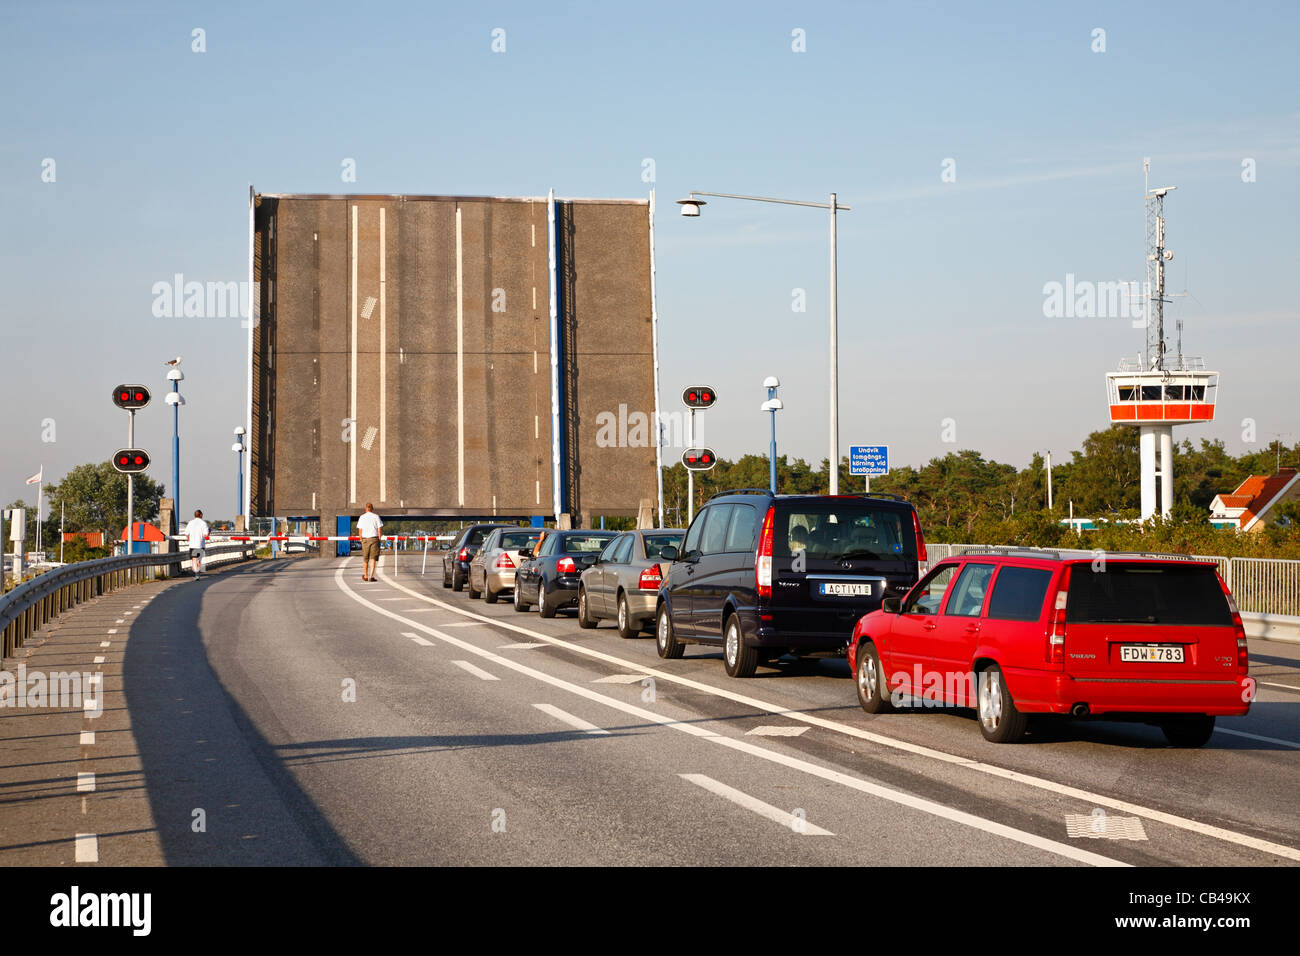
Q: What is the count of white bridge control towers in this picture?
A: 1